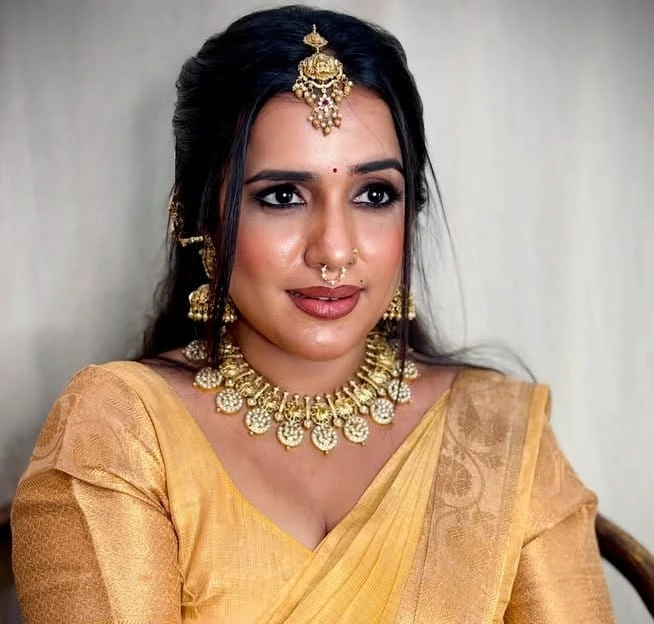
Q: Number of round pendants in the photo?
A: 10